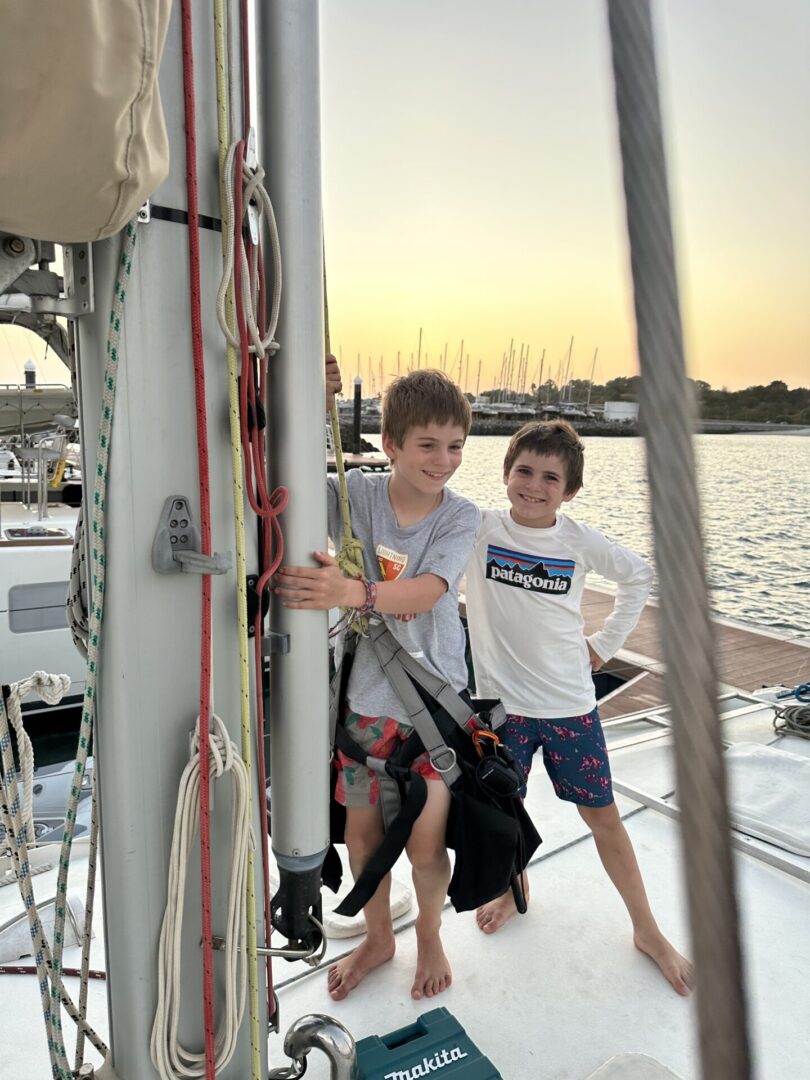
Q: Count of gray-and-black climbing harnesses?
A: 1